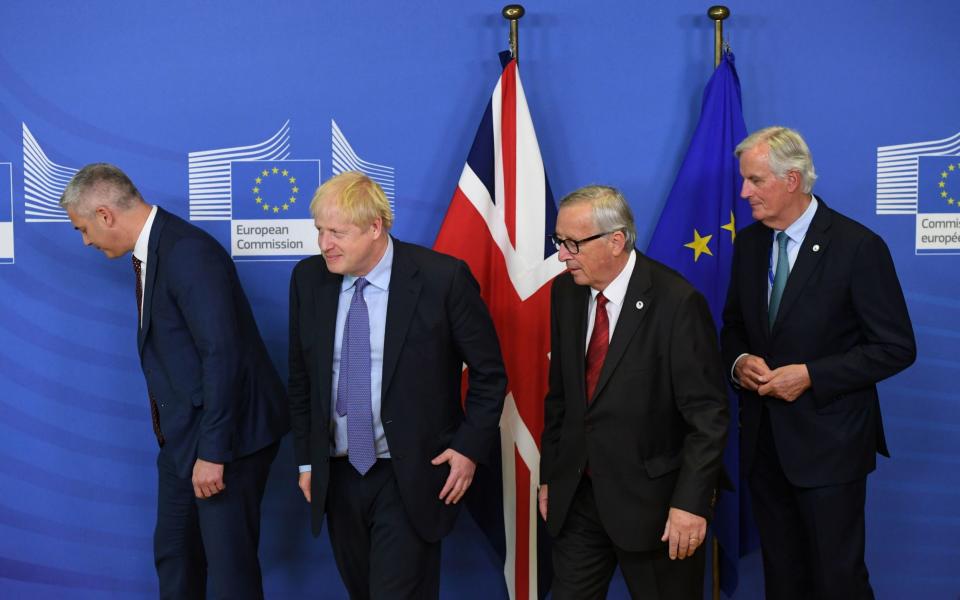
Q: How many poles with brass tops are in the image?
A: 2